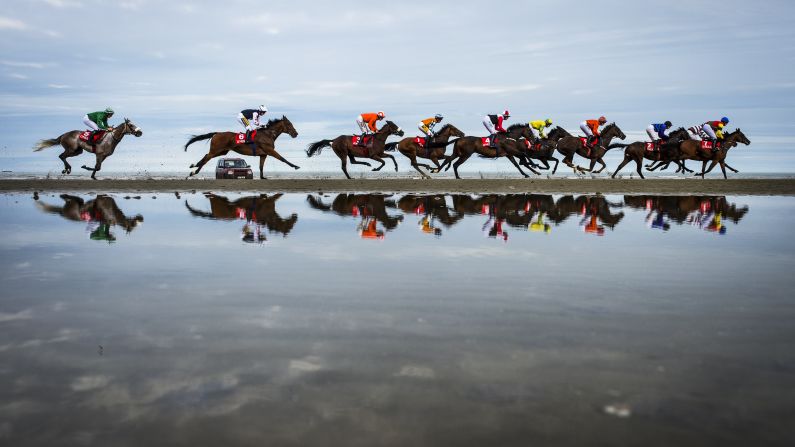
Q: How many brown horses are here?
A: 9